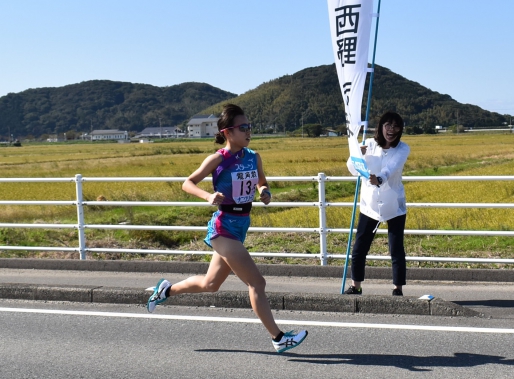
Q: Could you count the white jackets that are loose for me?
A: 1